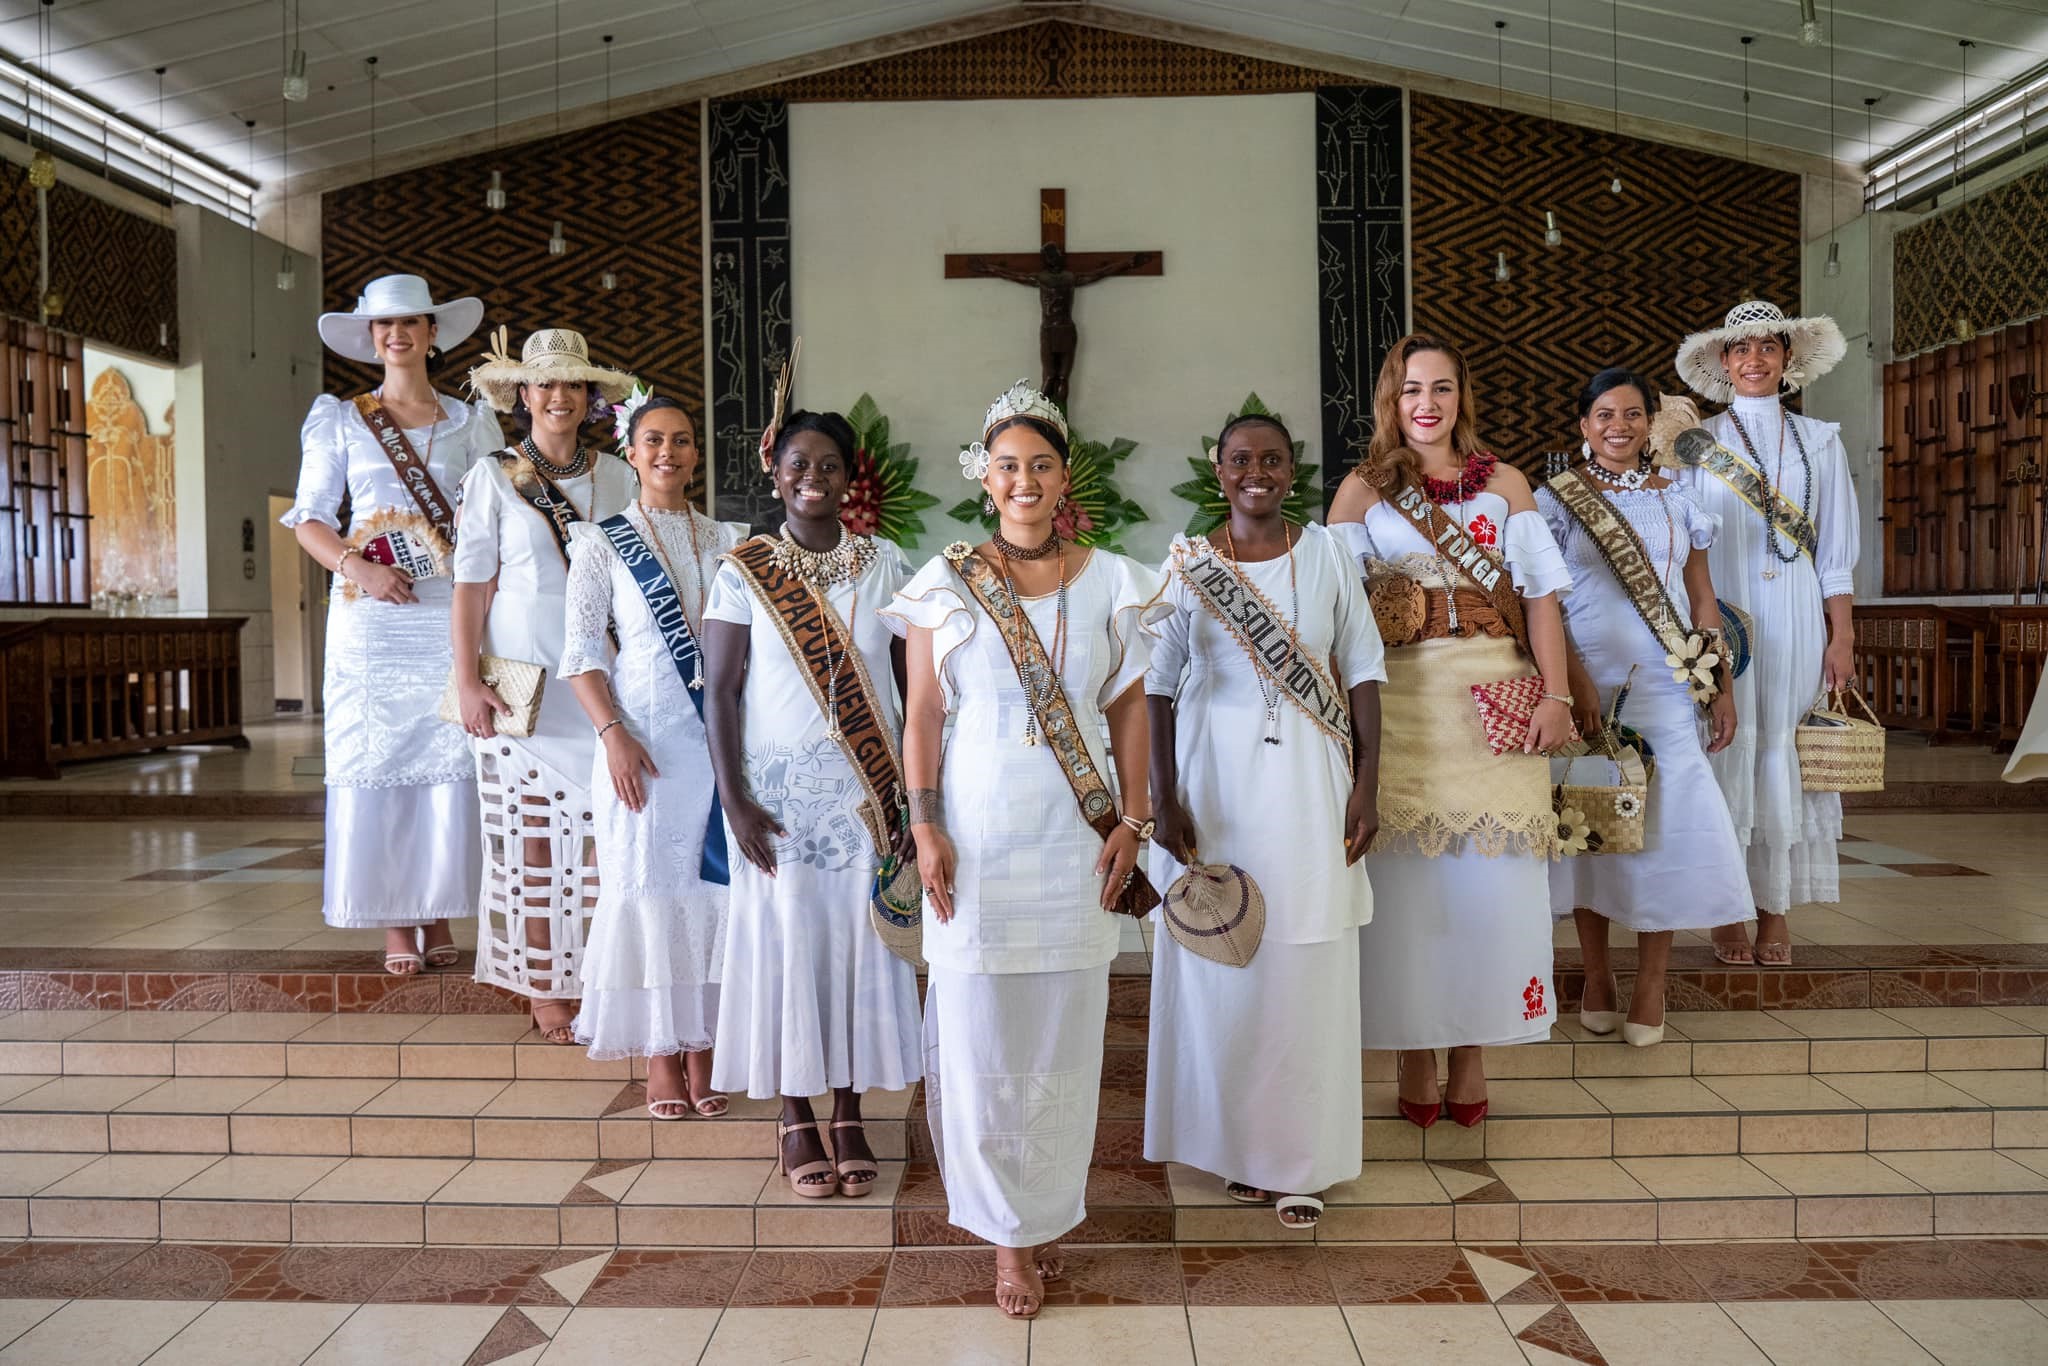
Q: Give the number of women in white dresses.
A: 9